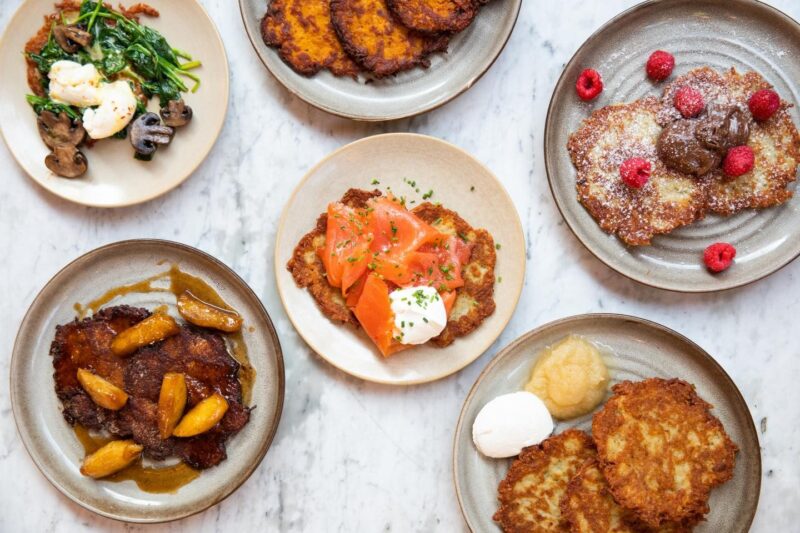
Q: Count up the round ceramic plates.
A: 6